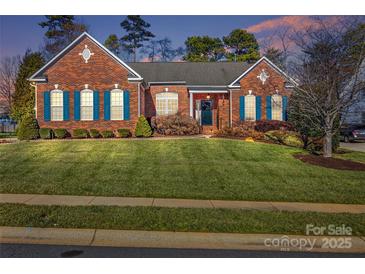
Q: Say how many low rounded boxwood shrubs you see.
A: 6